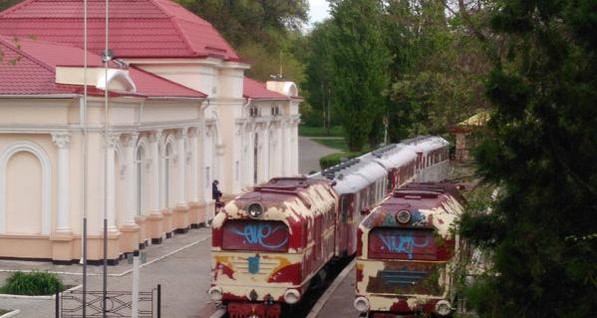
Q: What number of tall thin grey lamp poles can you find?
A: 2